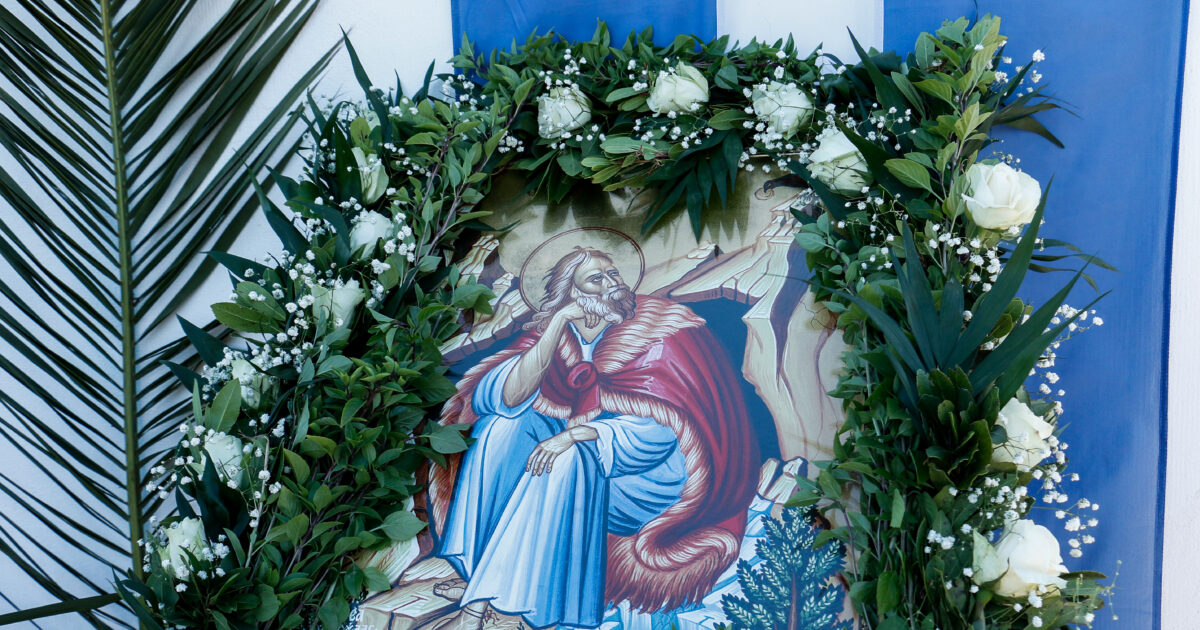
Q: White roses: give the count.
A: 13